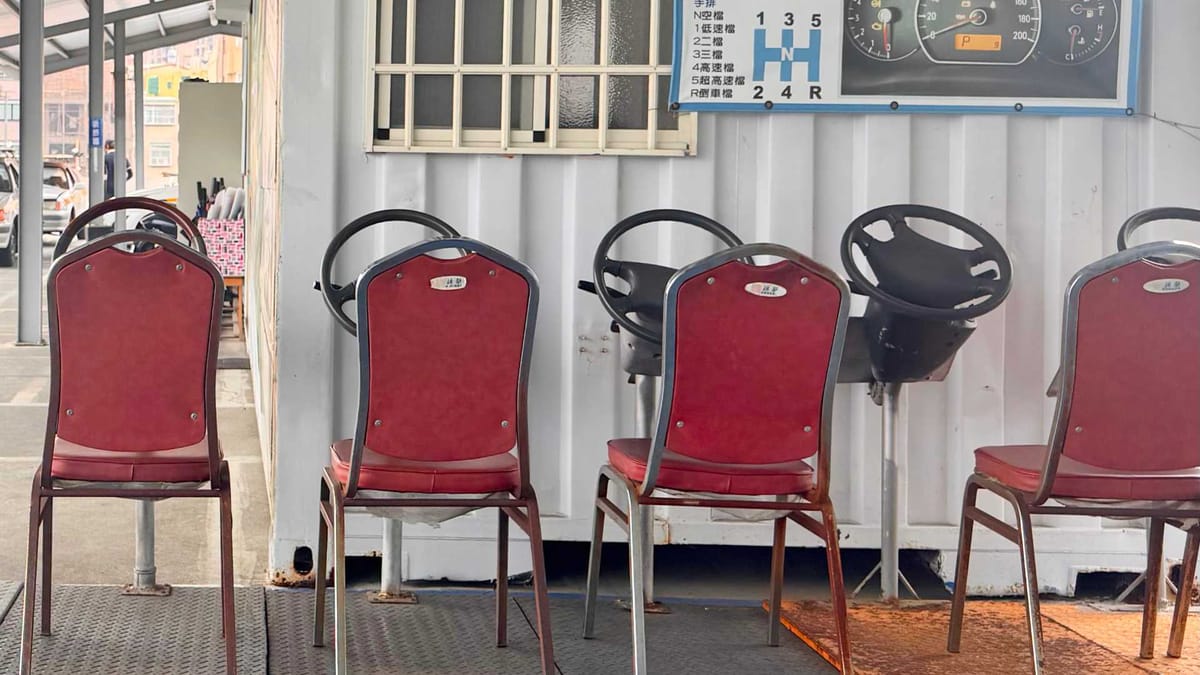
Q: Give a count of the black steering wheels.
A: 4